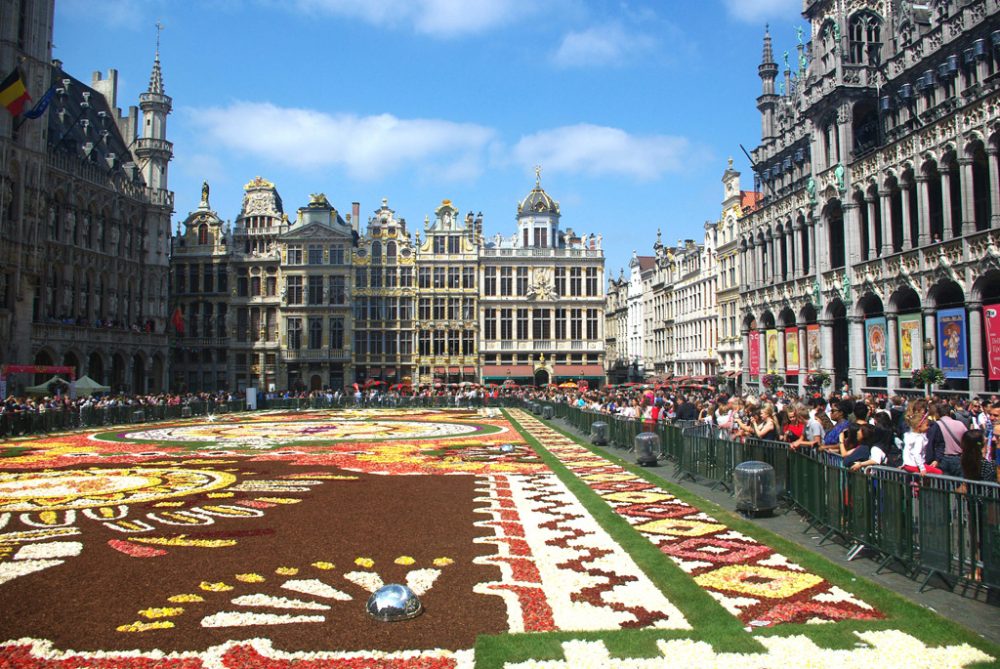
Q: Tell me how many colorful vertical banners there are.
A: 8